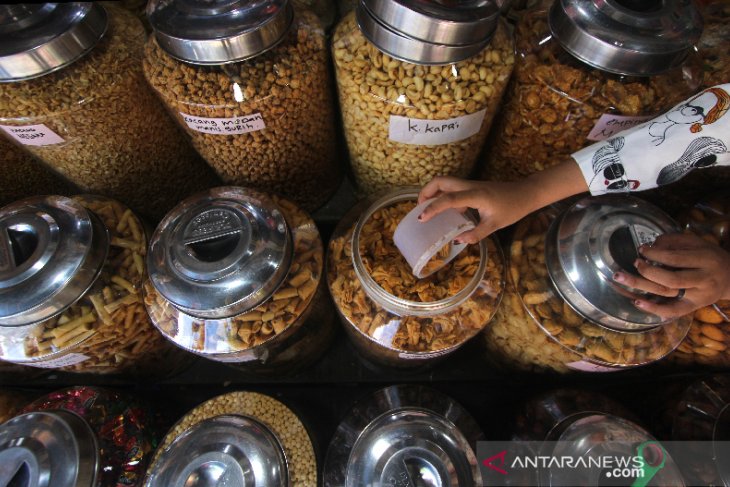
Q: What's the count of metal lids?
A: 11